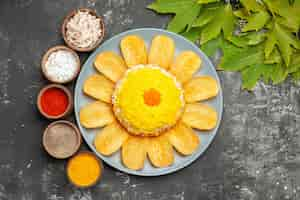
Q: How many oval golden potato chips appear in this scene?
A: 12